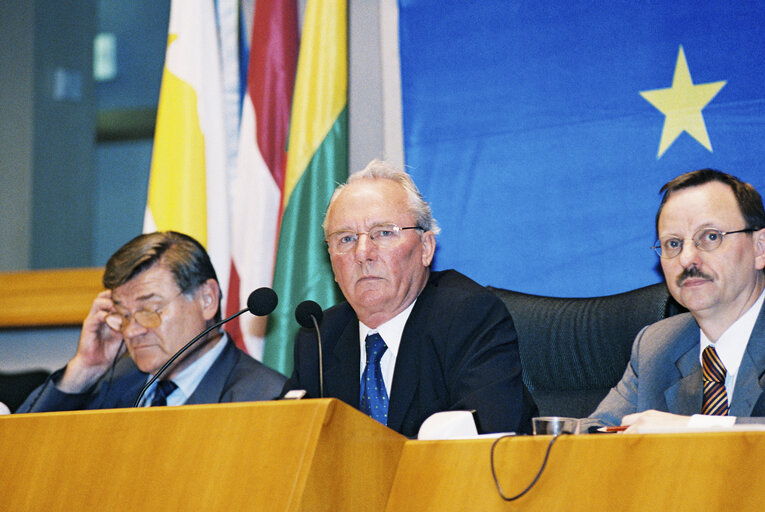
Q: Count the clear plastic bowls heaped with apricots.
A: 0